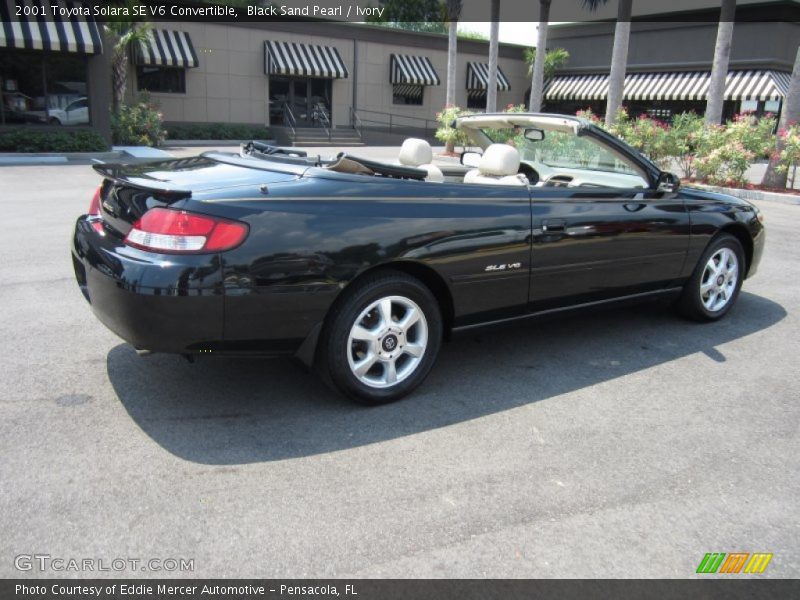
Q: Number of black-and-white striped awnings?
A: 6